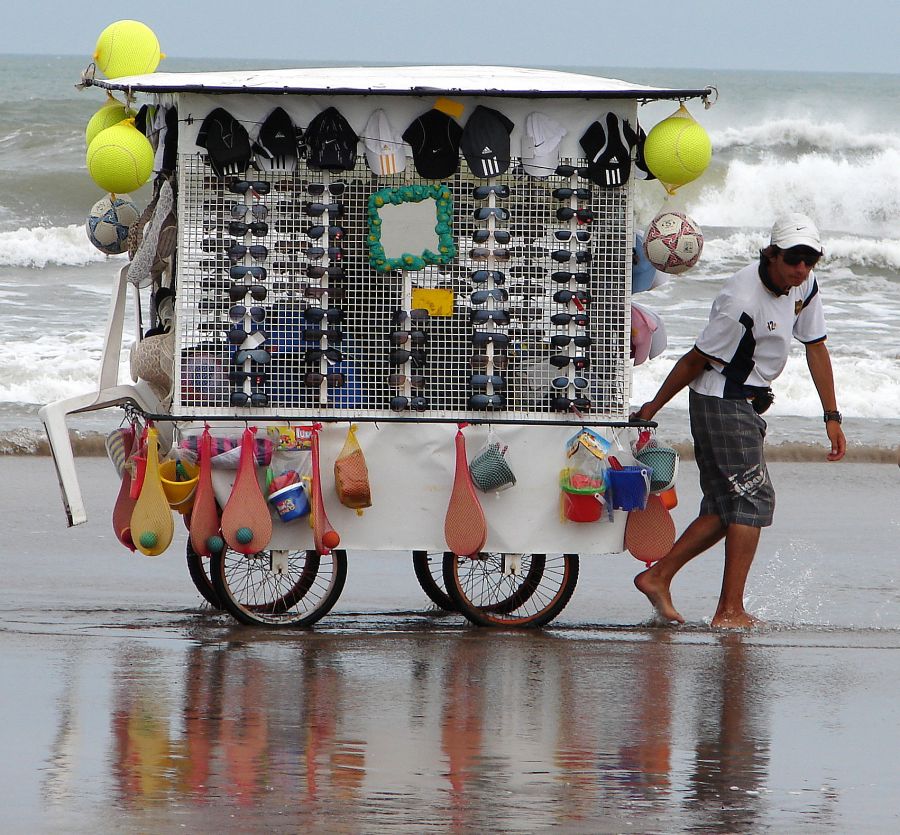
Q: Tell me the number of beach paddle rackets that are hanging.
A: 7